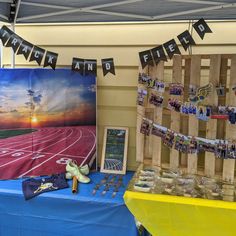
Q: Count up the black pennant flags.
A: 13